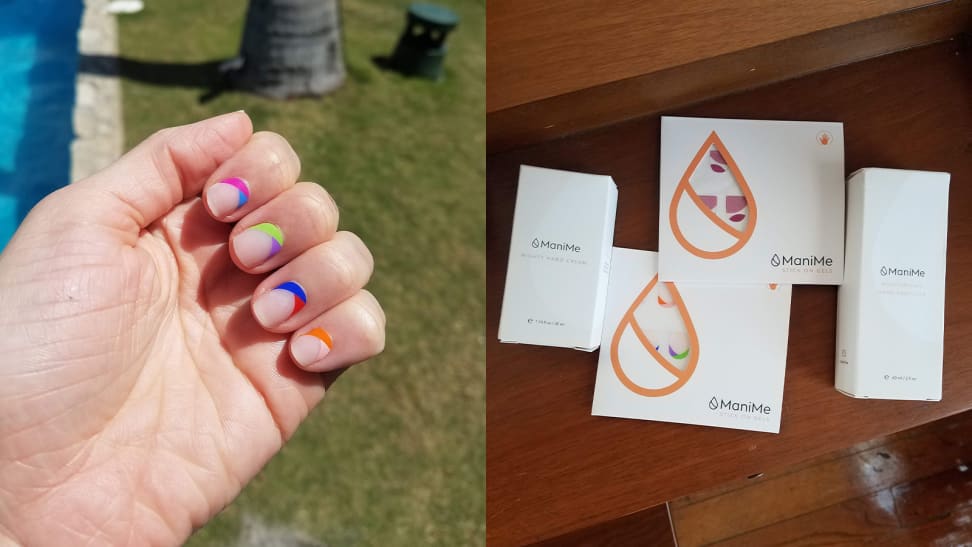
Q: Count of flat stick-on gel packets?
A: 2